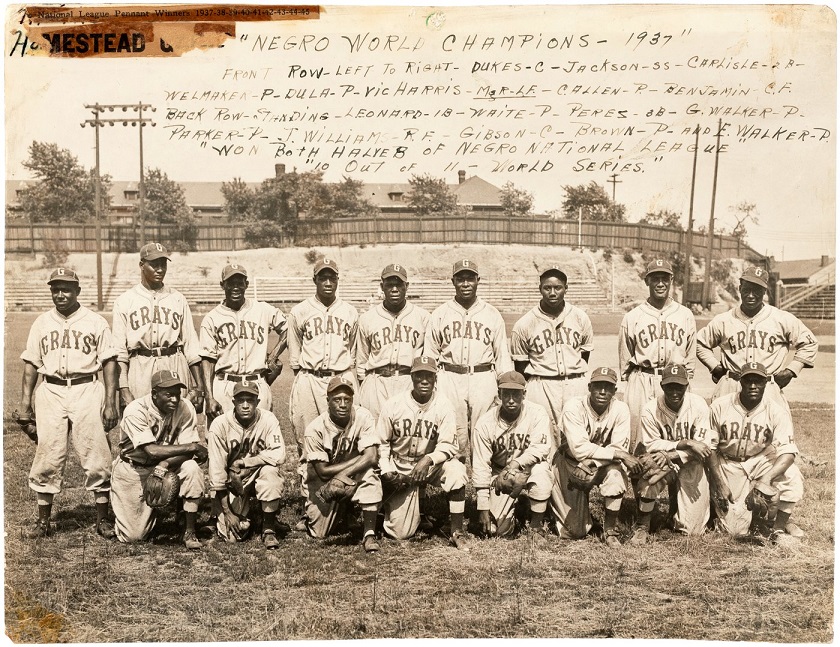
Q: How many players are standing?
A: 9